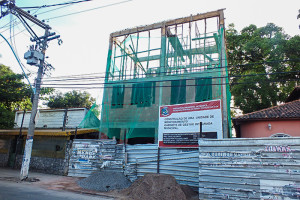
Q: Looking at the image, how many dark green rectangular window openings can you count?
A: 4